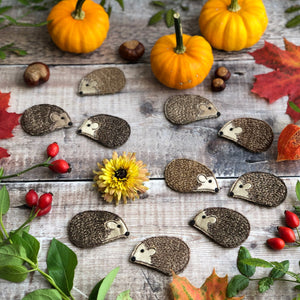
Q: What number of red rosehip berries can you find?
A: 8